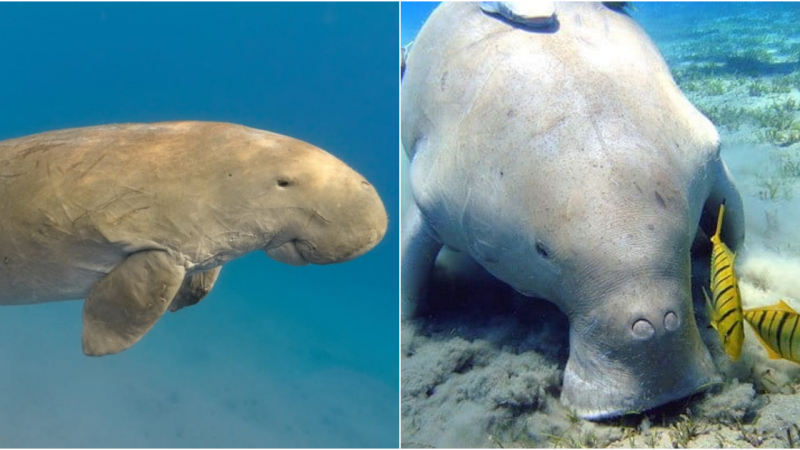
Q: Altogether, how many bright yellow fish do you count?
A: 2